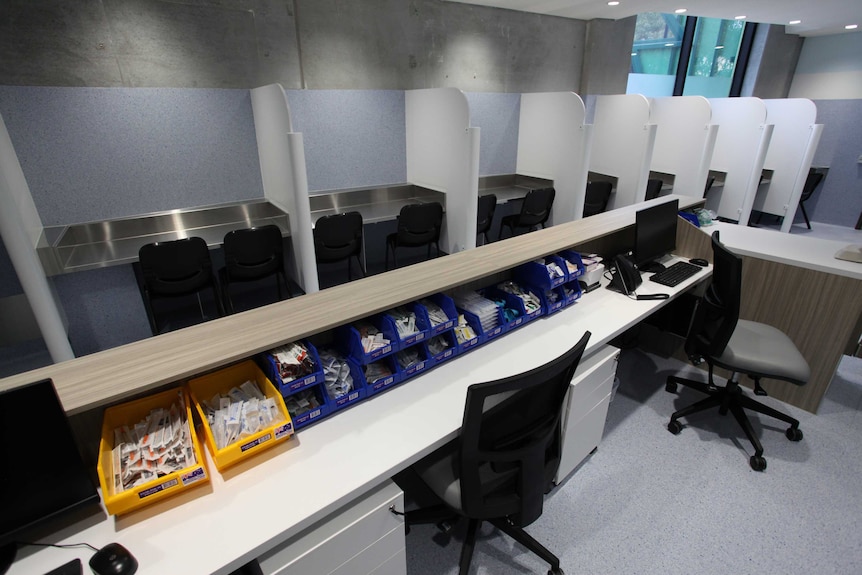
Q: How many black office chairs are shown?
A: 2